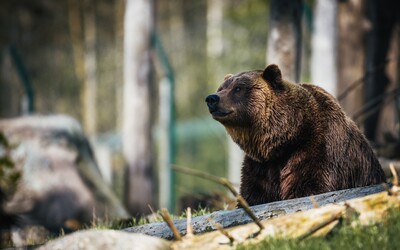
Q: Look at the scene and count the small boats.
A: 0